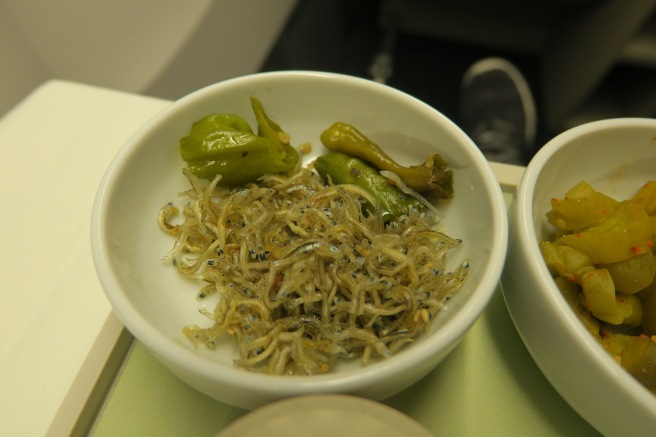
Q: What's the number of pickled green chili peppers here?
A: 3